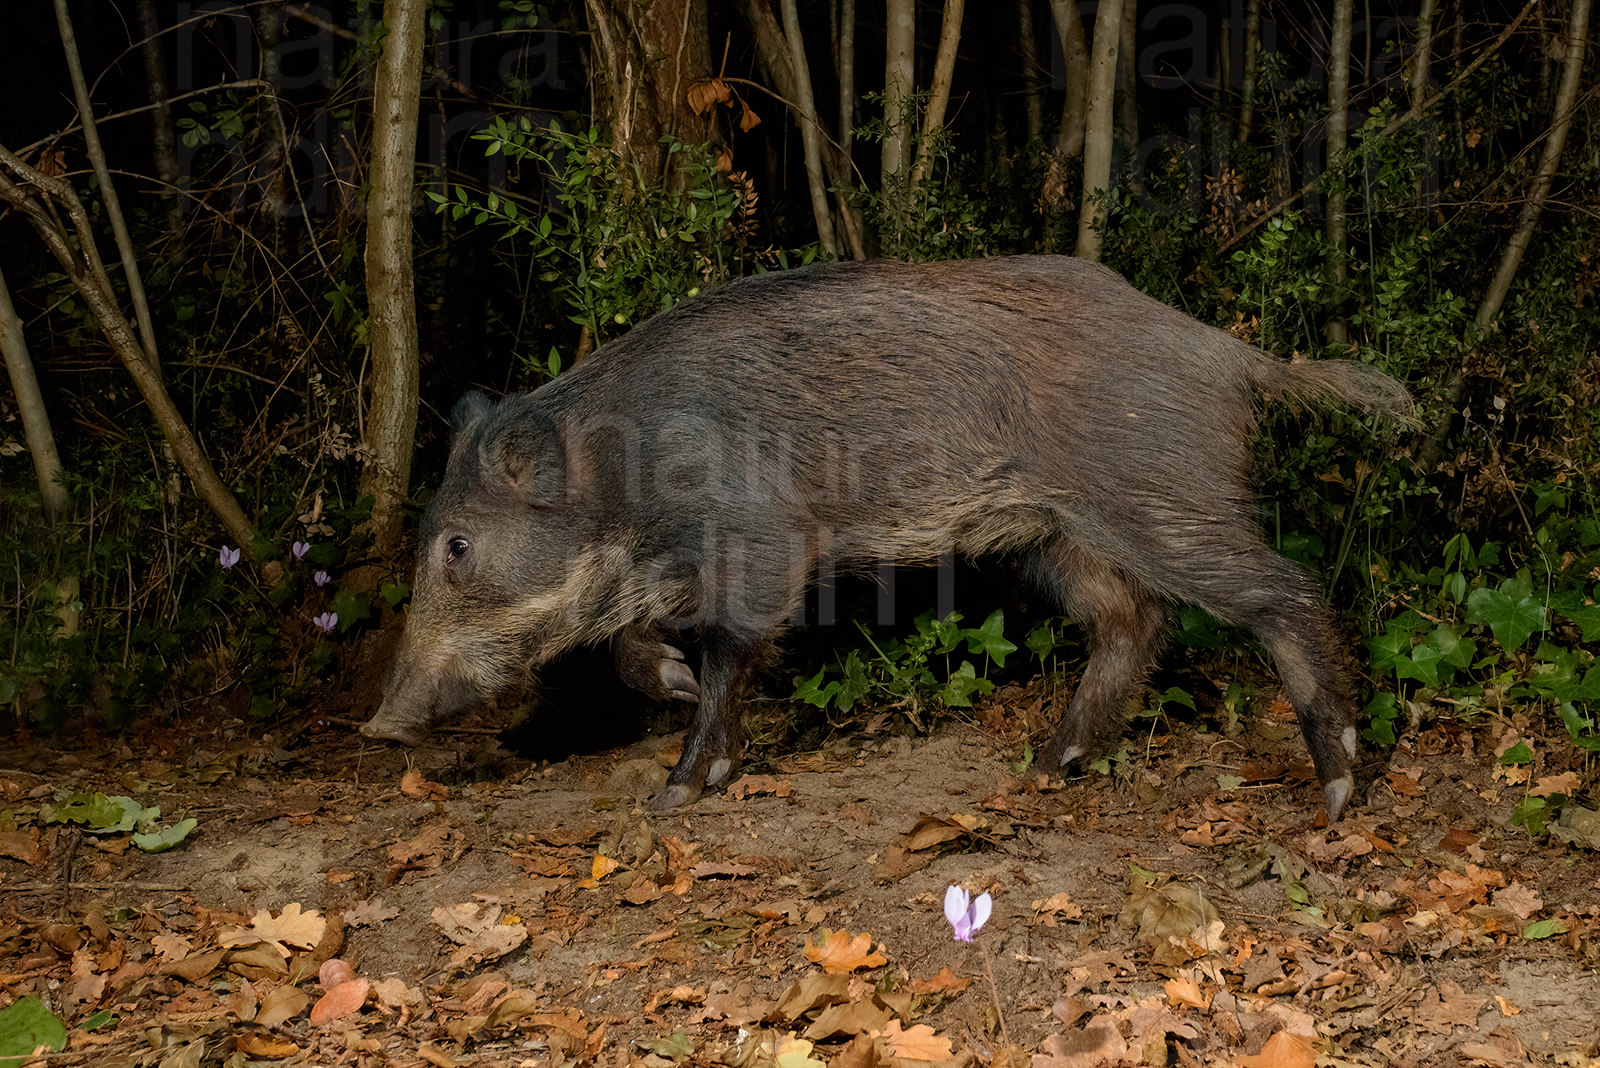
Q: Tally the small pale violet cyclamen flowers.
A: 5